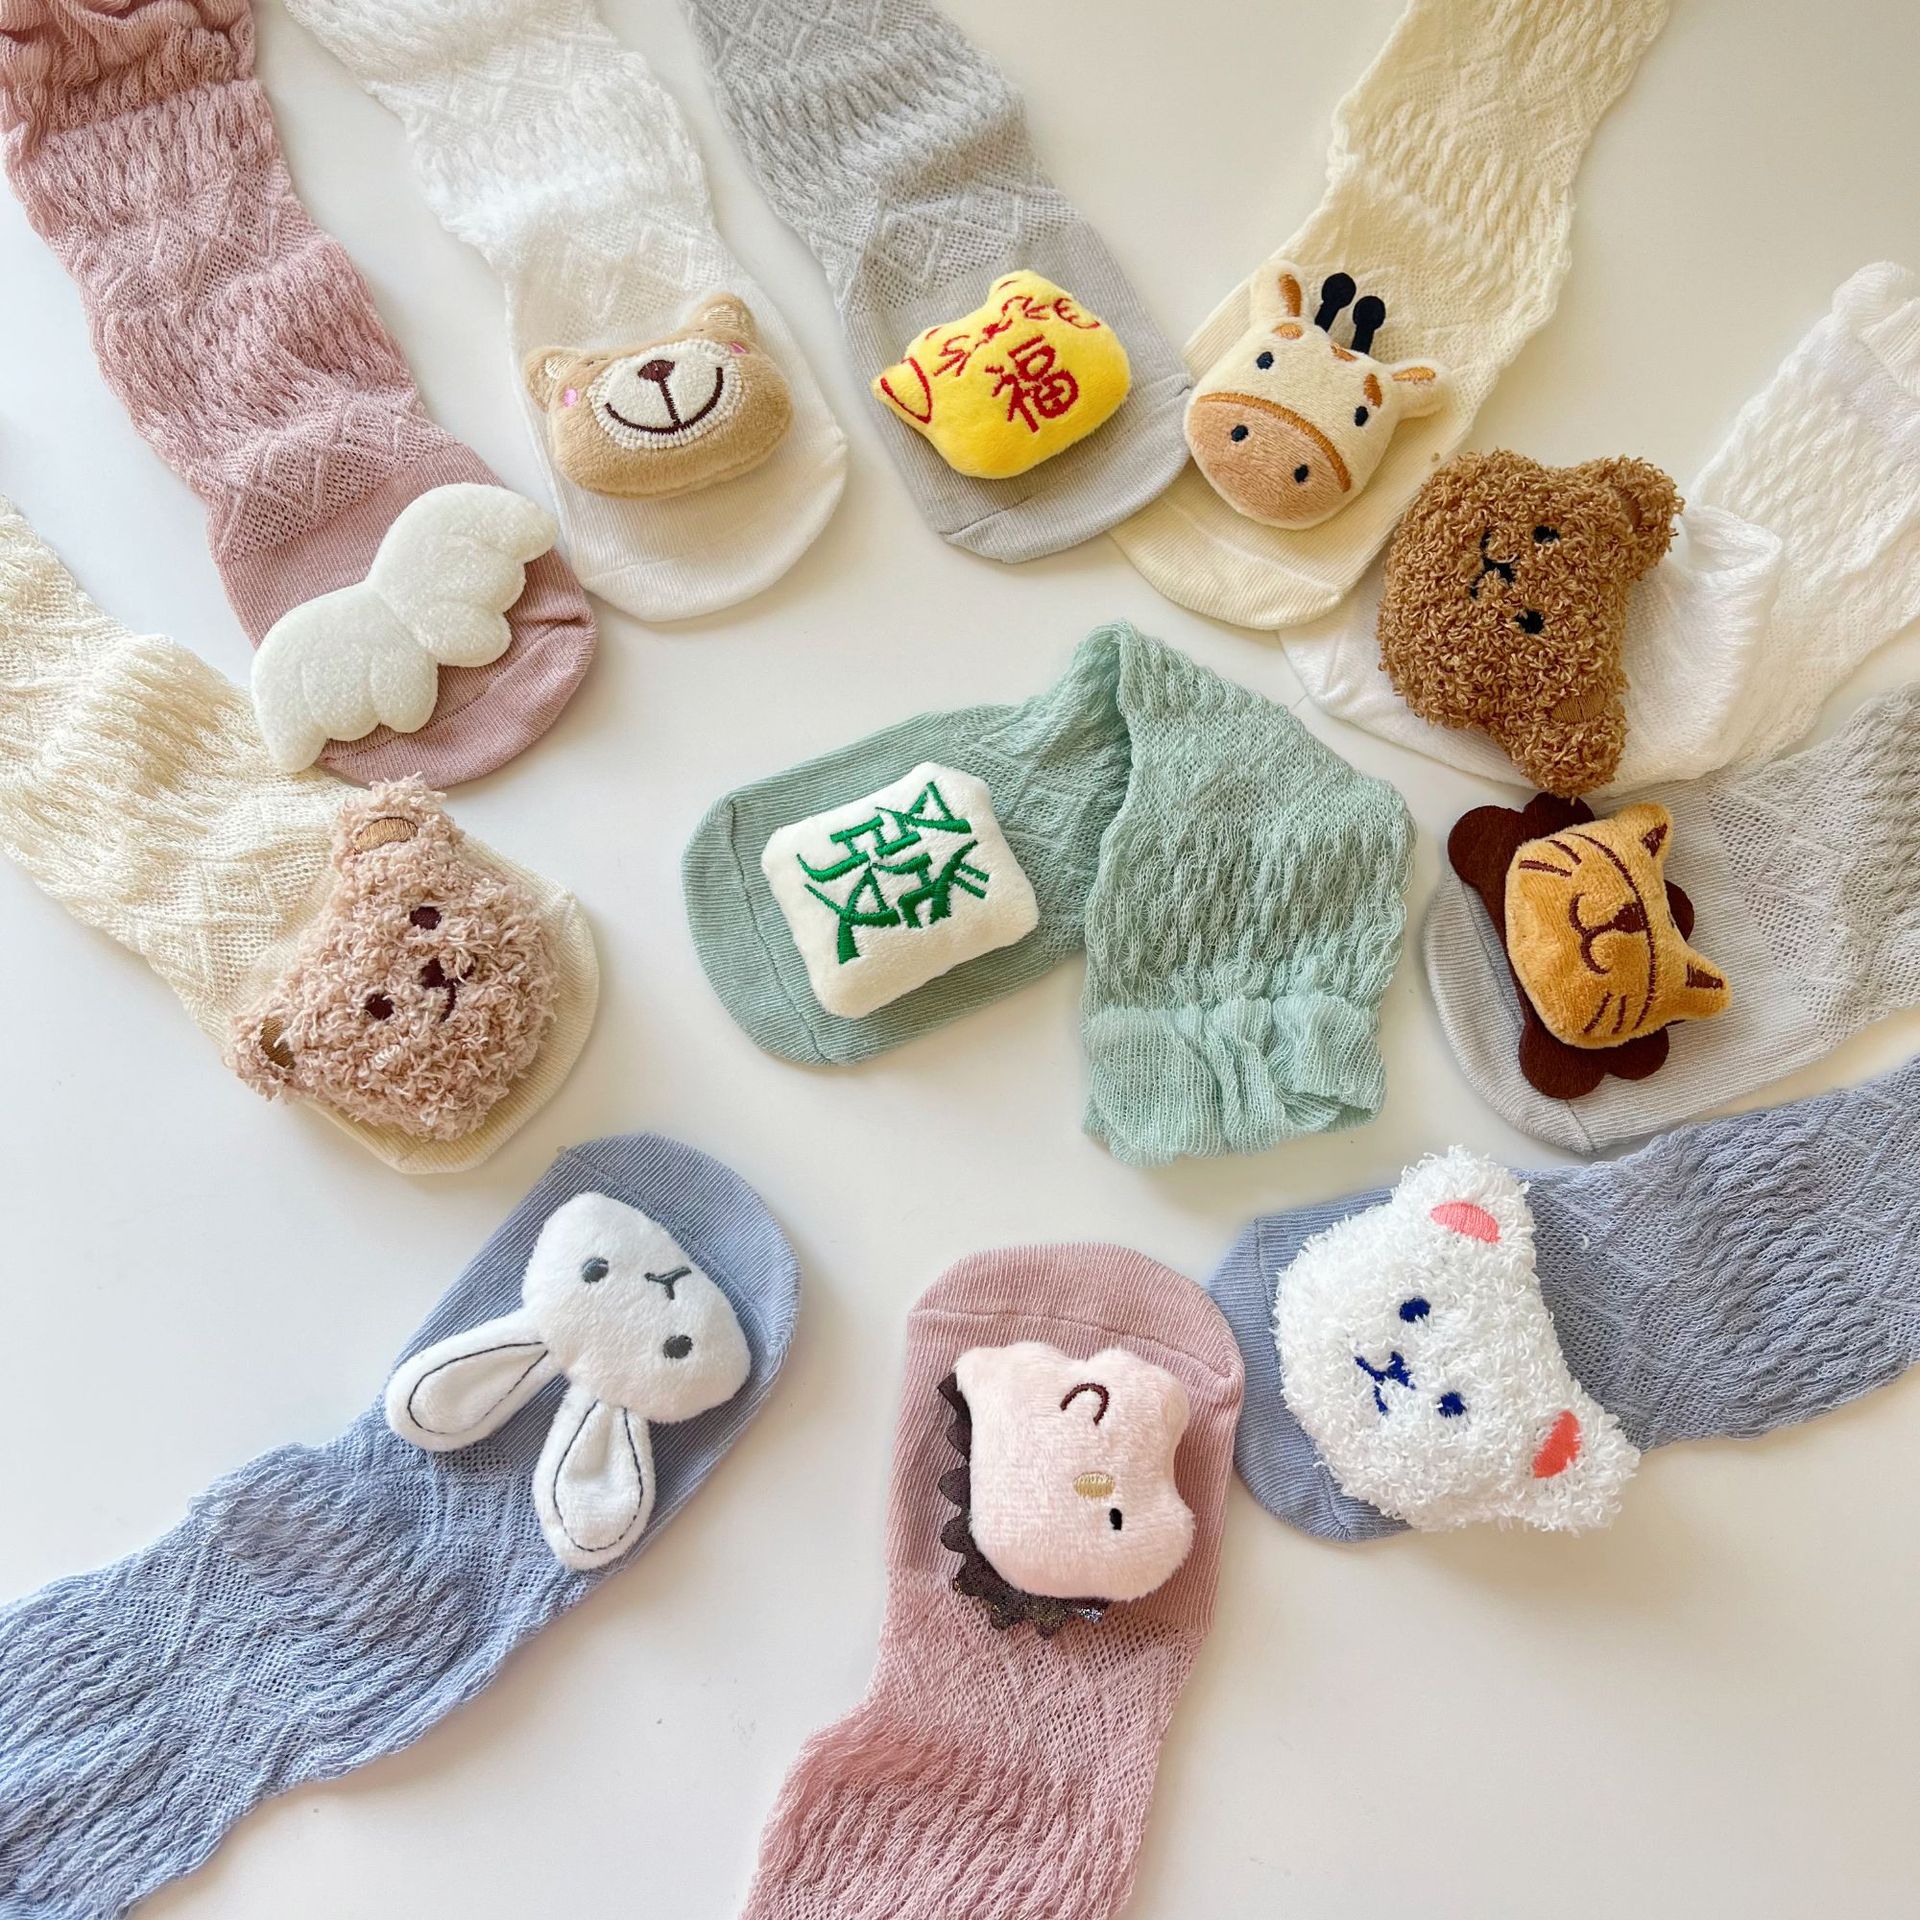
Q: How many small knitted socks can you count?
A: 11